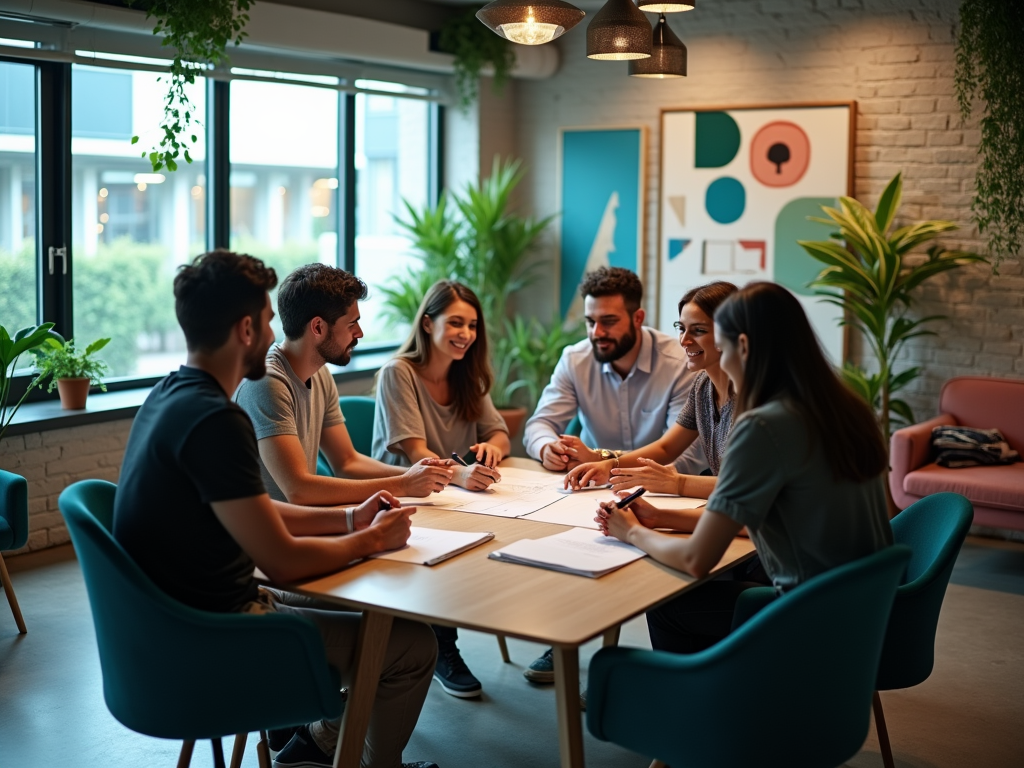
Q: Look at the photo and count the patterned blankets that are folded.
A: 1